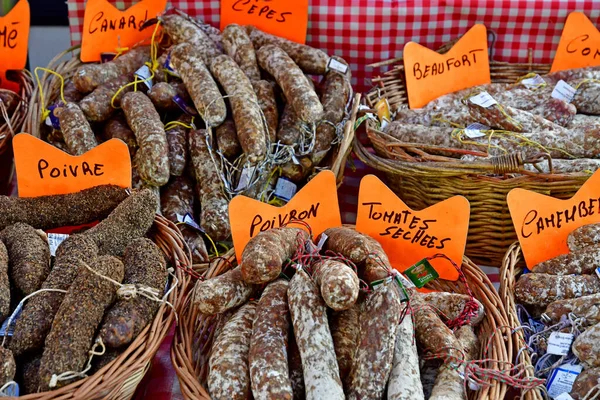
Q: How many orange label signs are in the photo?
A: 9